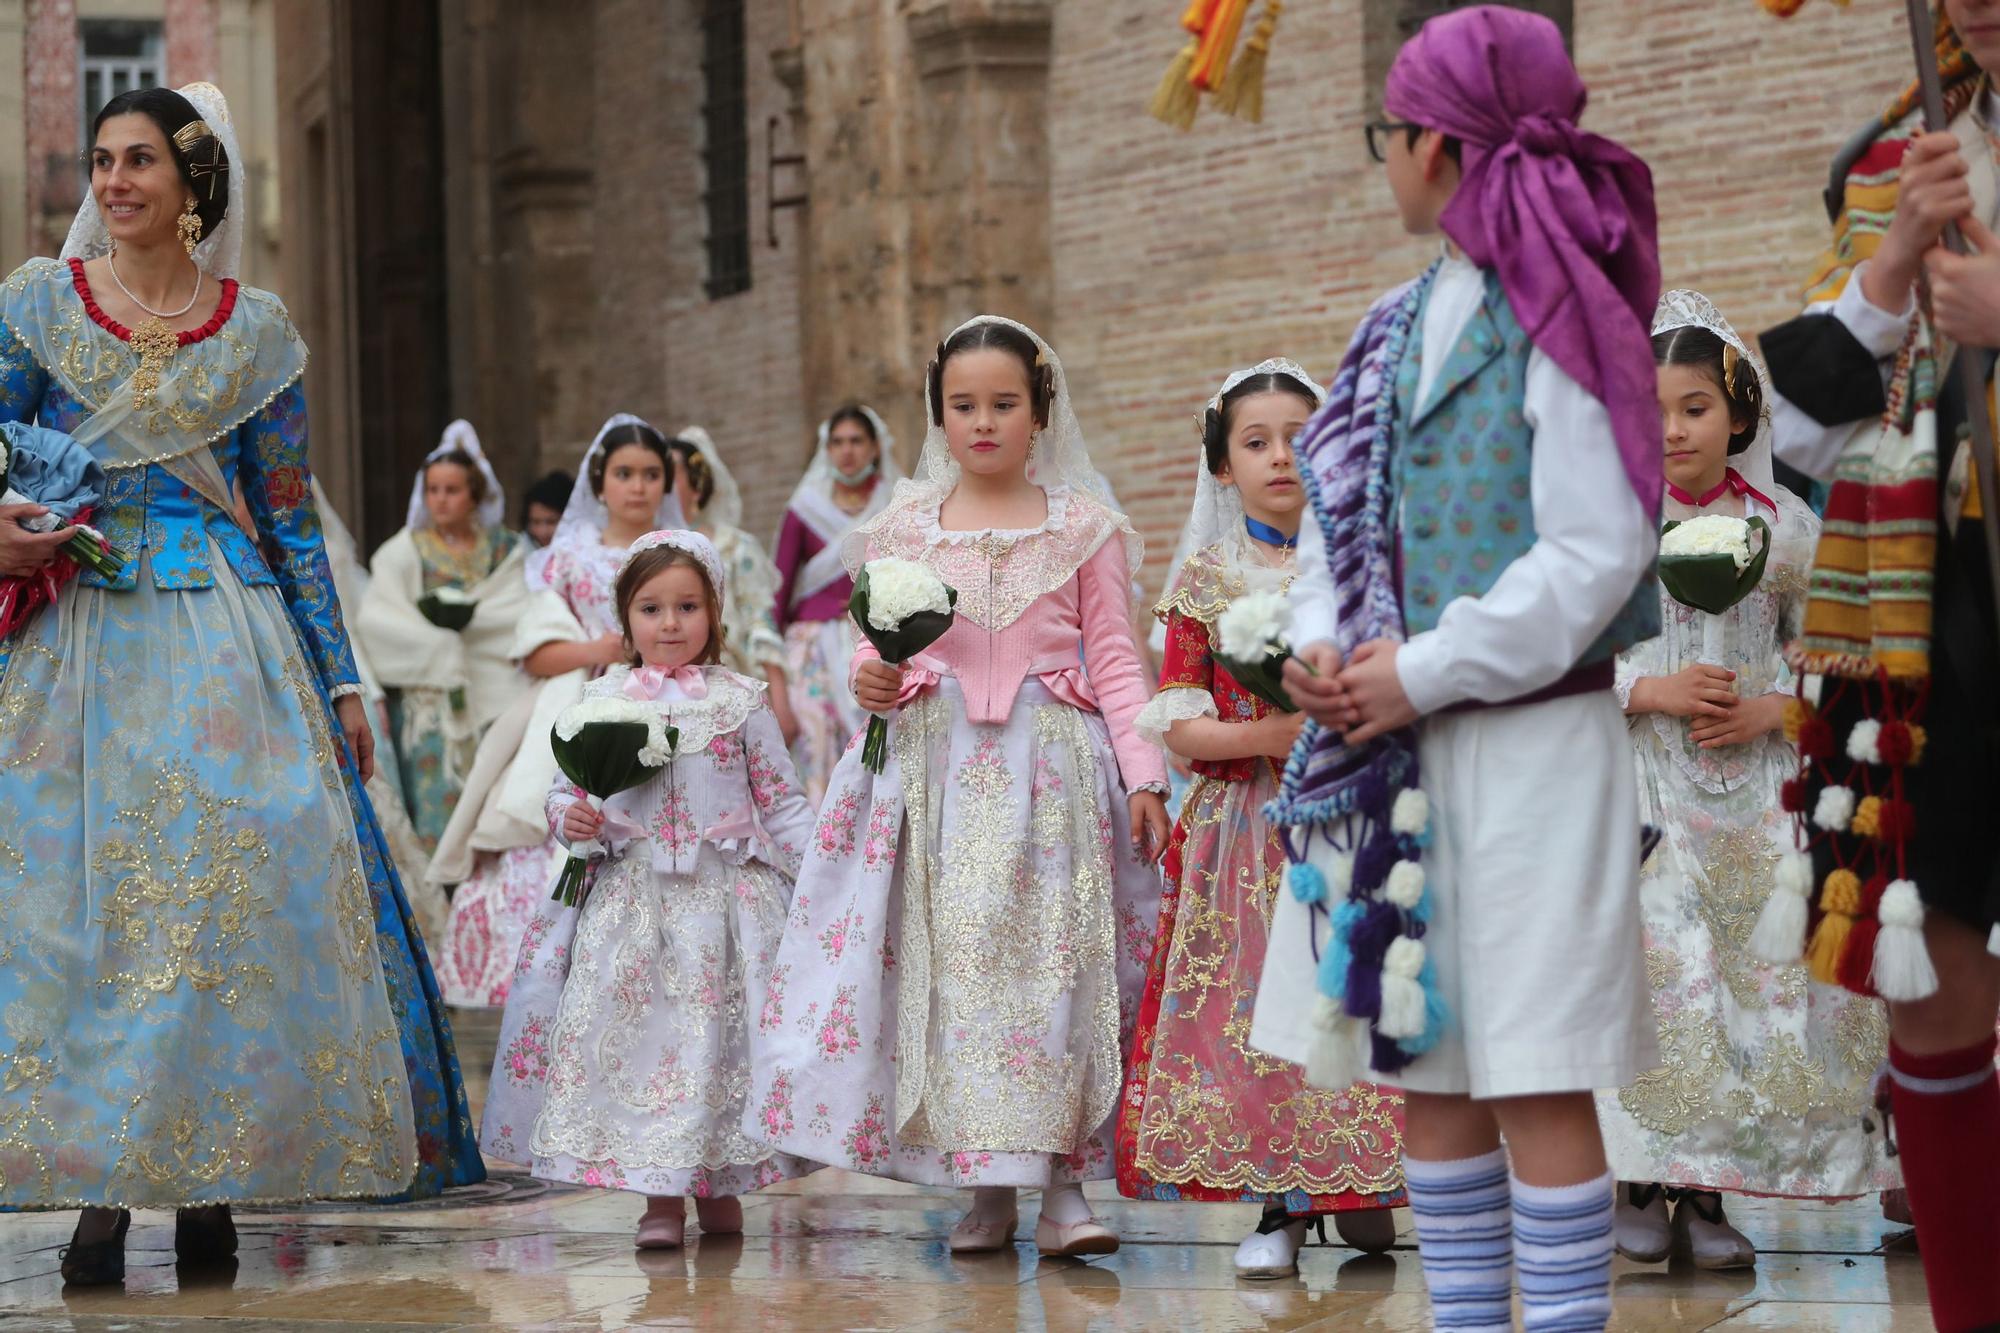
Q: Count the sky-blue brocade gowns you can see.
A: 1